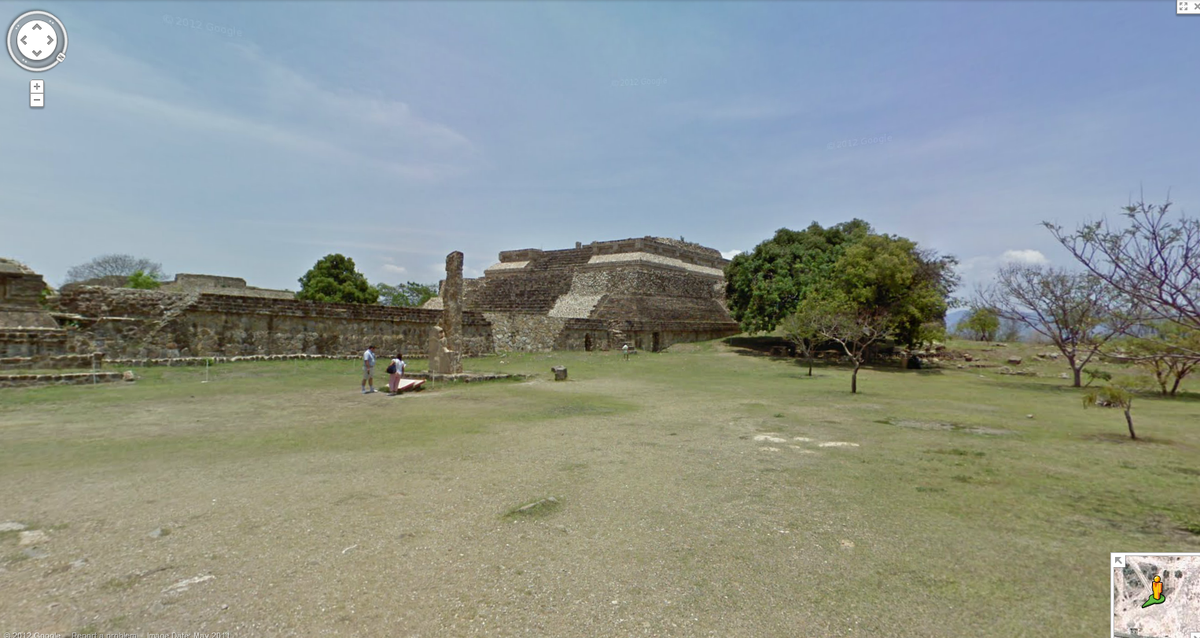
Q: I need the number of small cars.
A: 0